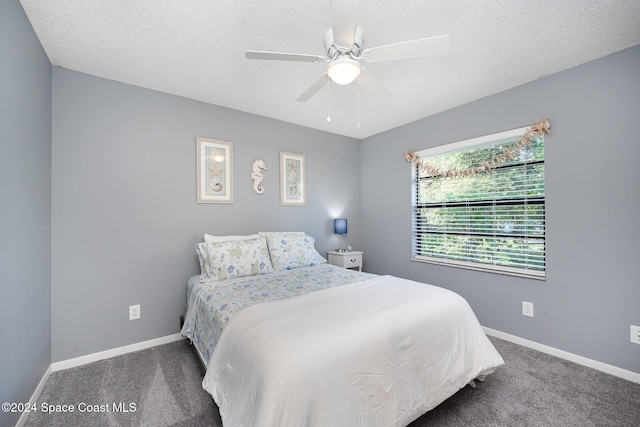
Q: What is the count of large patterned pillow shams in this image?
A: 2